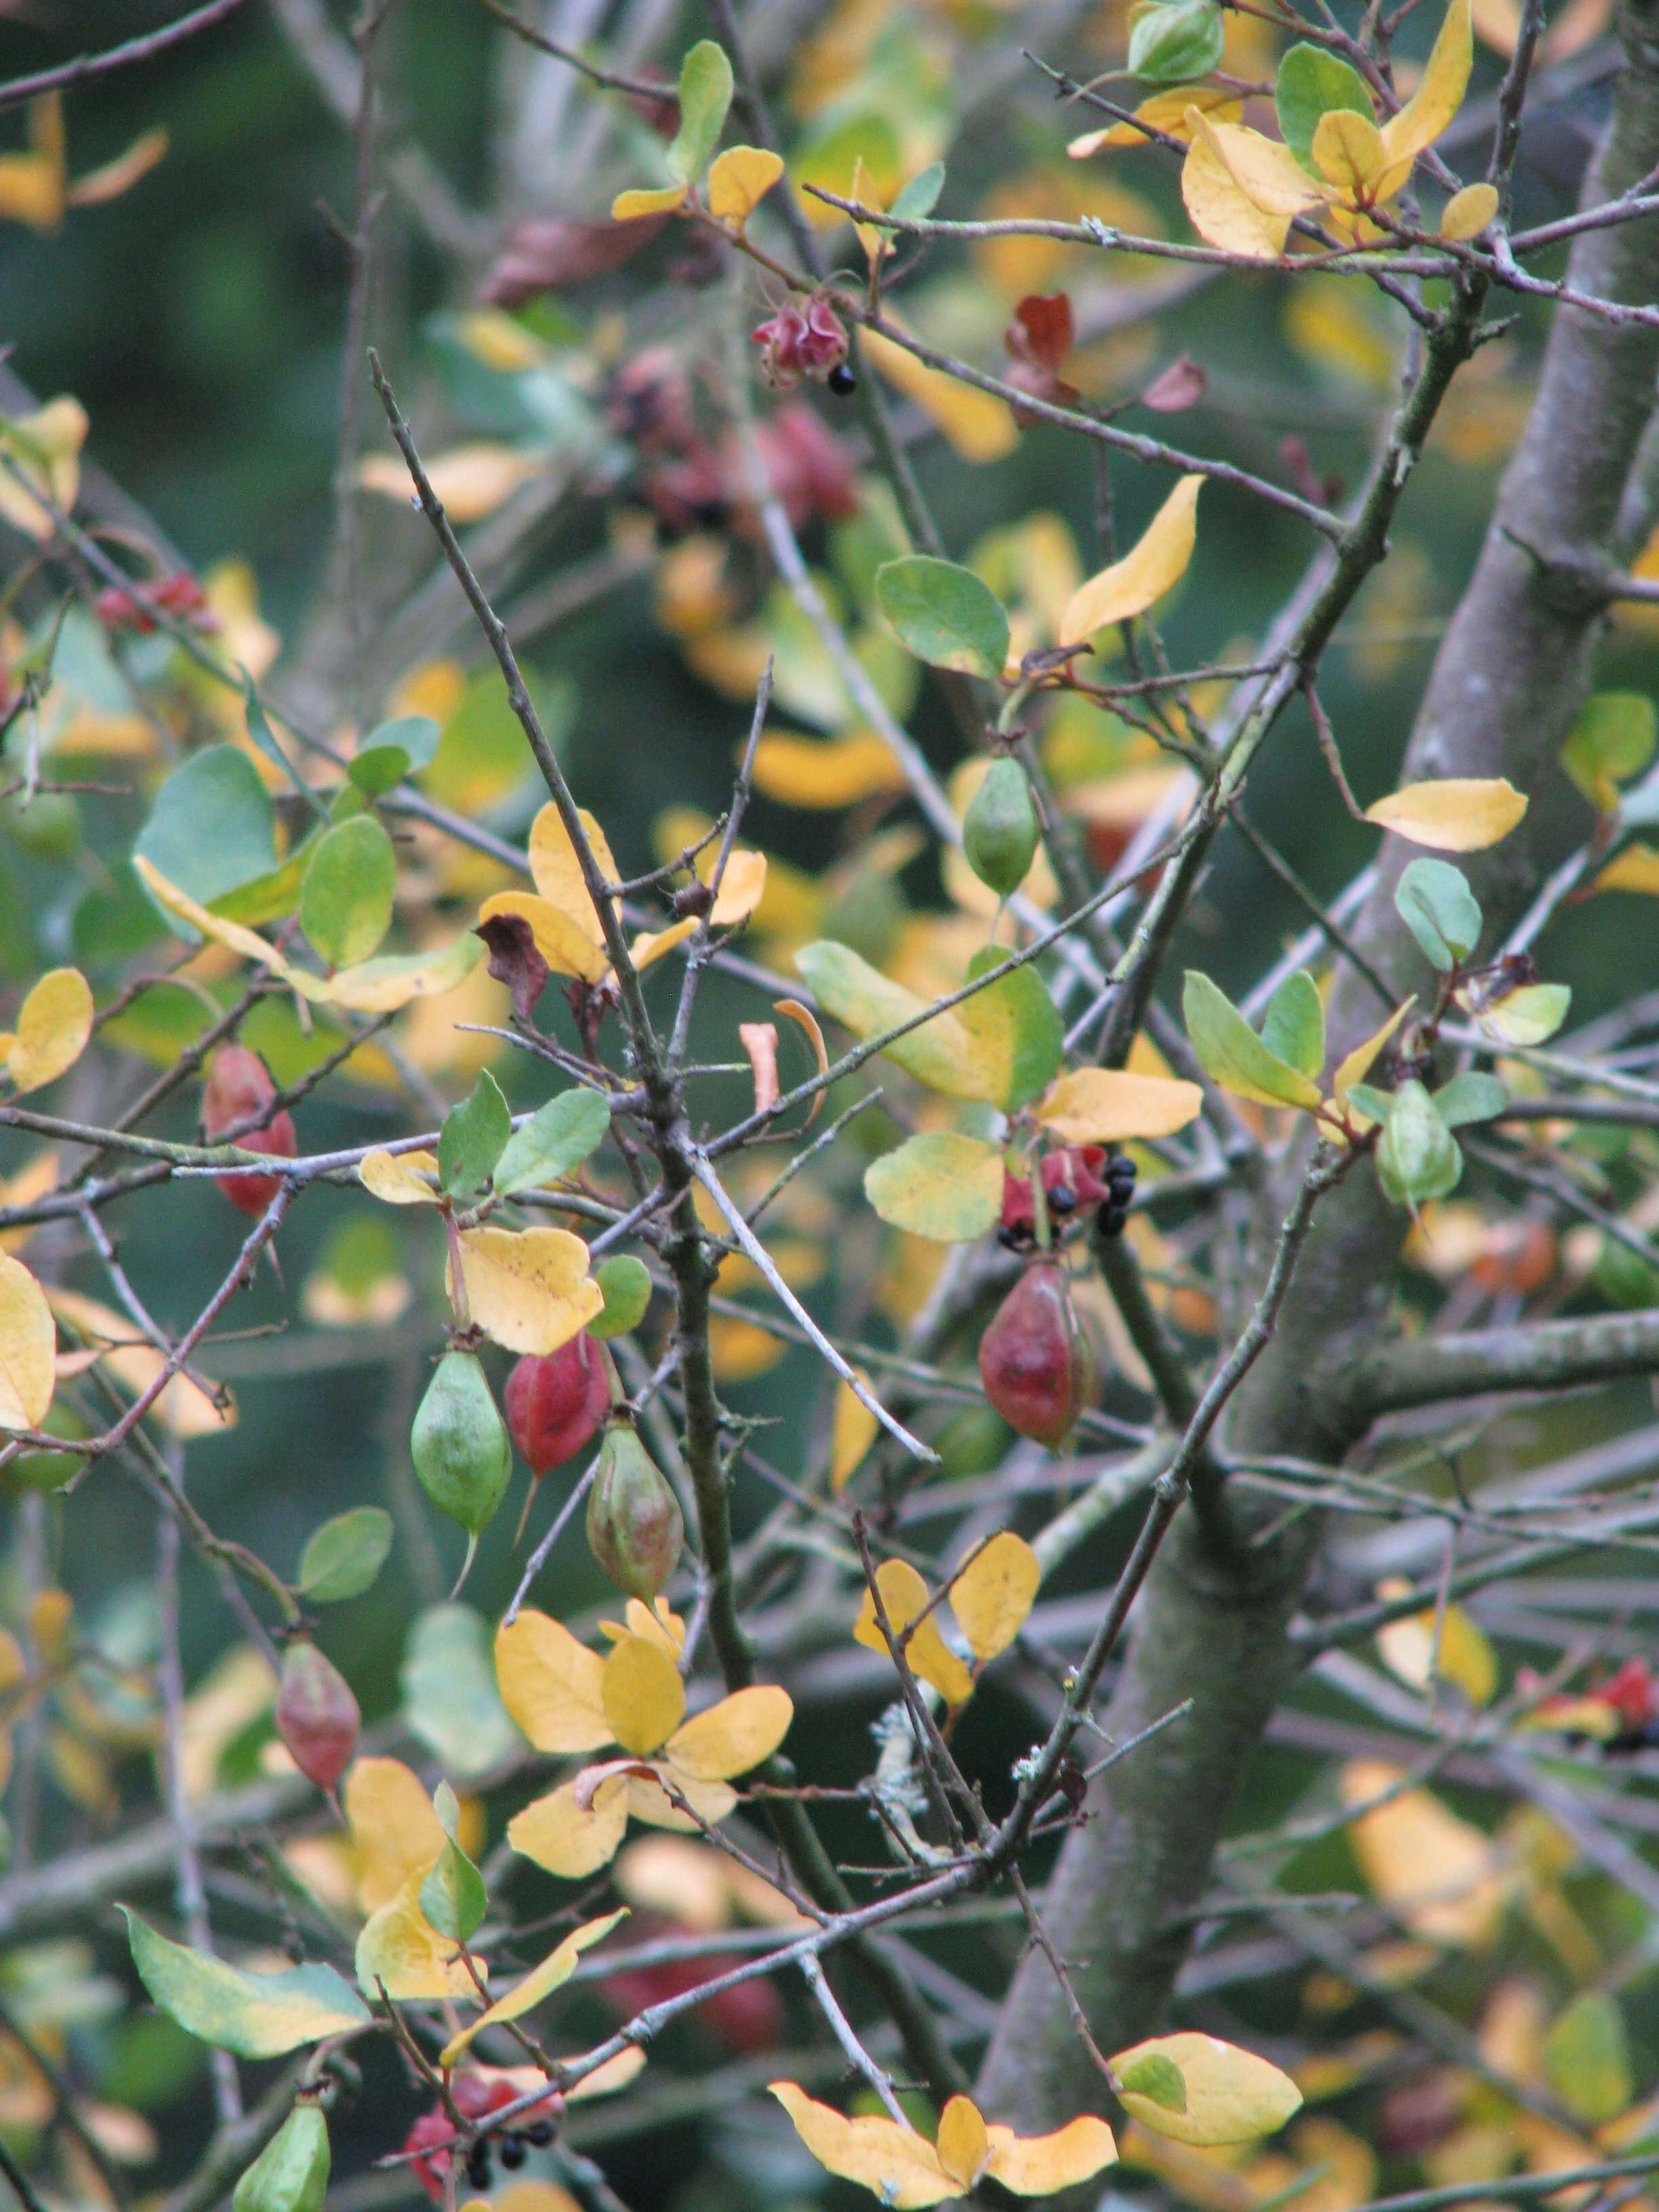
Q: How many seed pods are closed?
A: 10